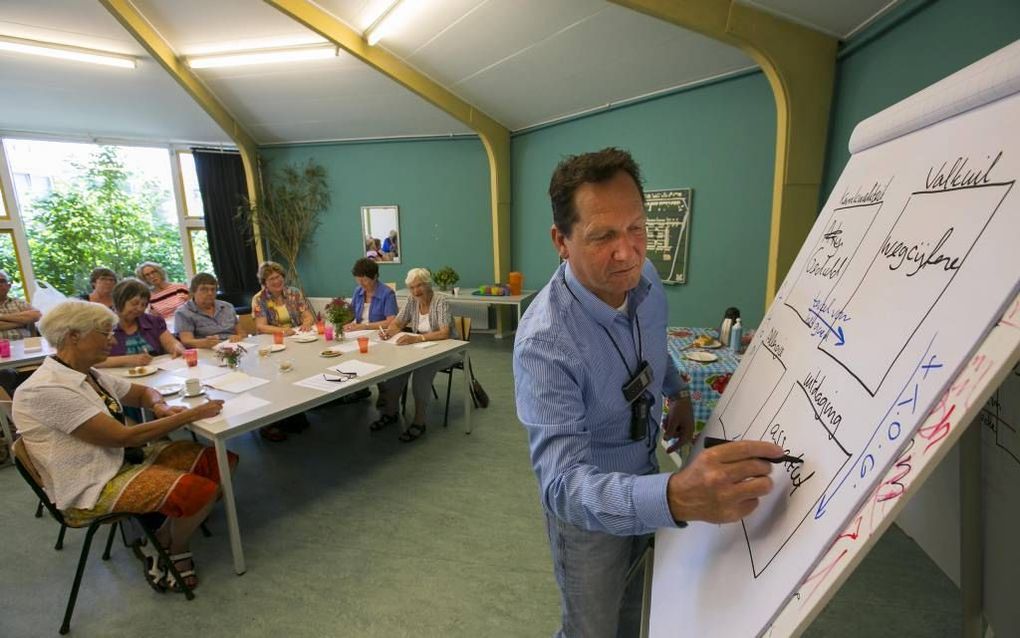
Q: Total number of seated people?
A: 9